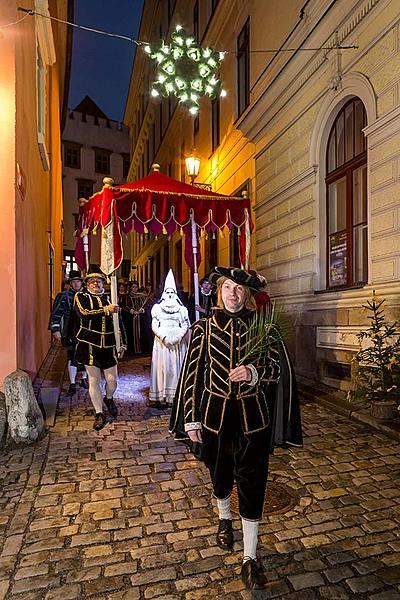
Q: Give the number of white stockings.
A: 6